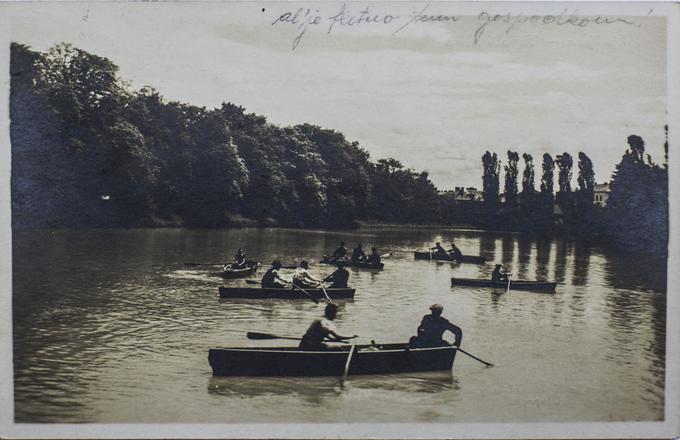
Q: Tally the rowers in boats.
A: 12